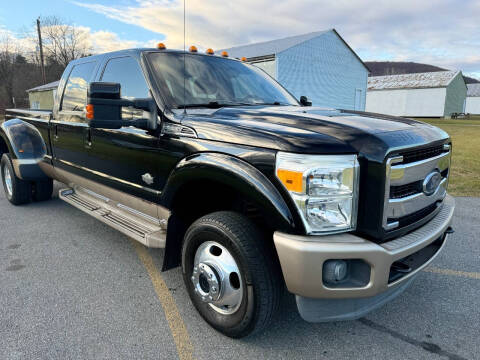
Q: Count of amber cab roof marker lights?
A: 5